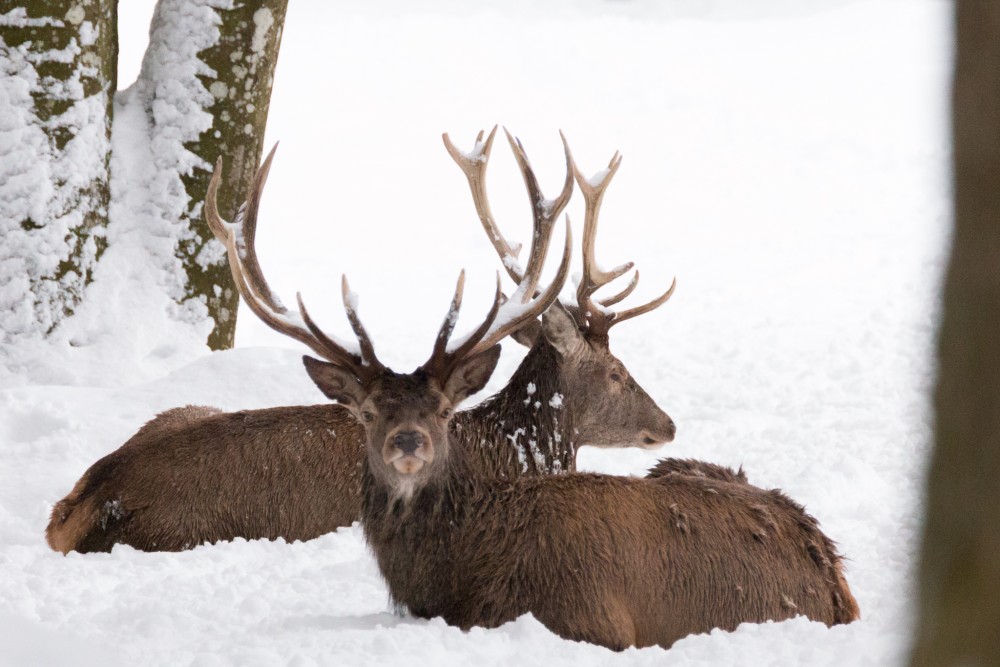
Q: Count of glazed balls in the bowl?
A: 0